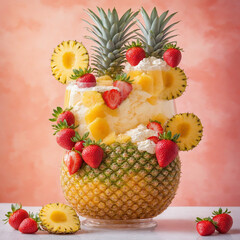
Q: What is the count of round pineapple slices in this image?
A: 4